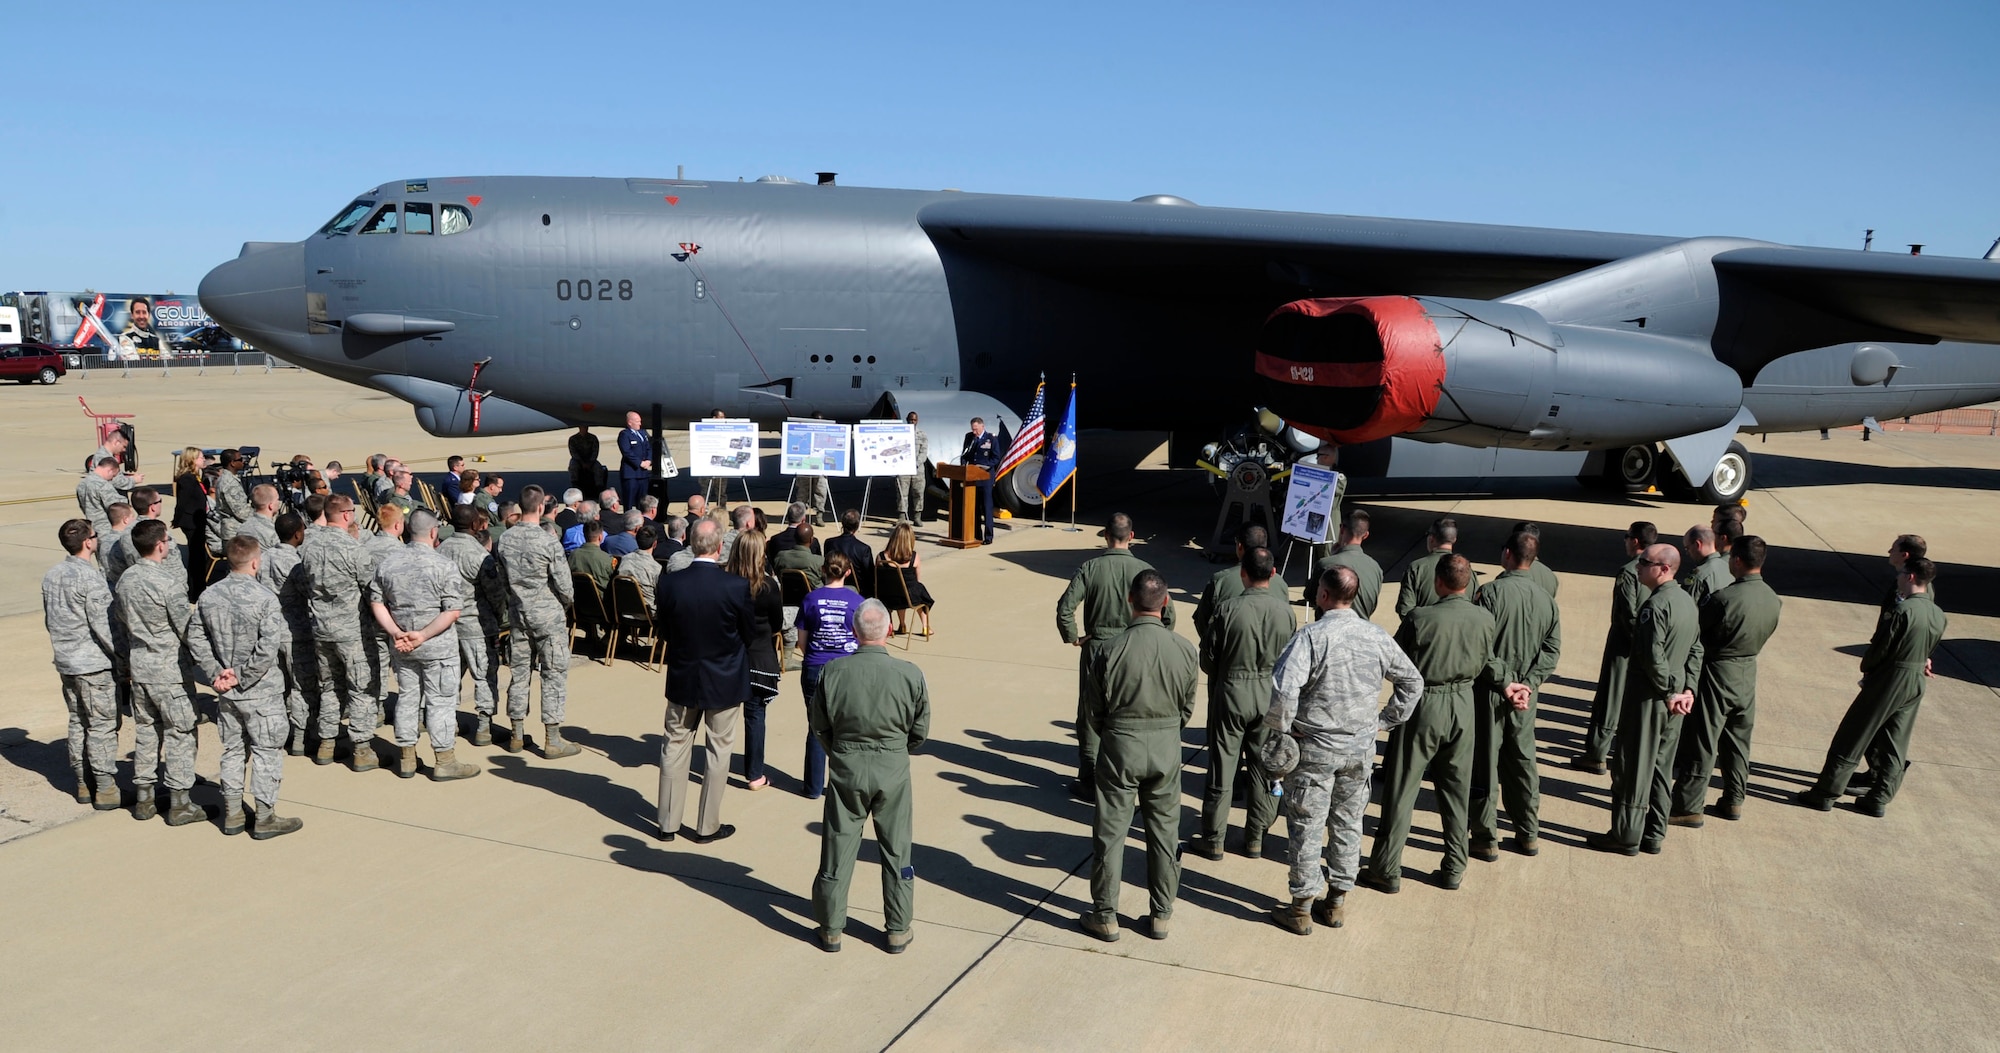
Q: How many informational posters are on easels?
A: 4